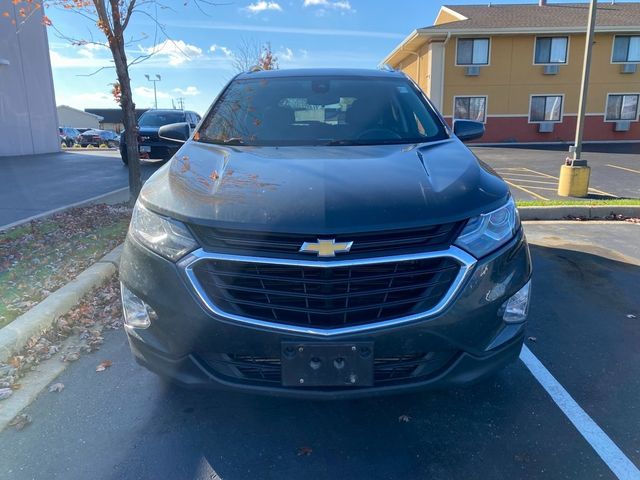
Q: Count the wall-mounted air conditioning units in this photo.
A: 5